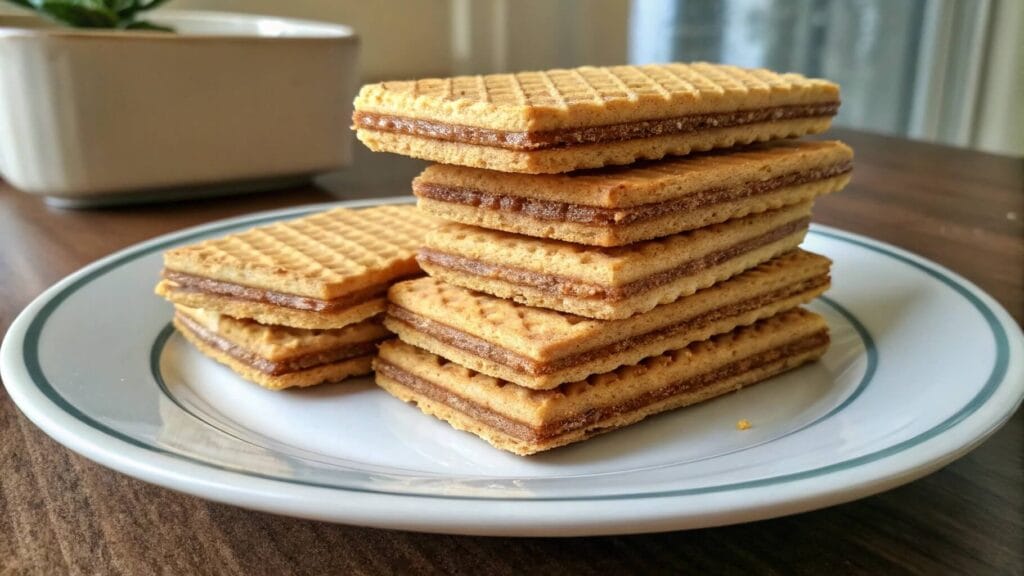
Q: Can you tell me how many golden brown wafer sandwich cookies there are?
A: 7